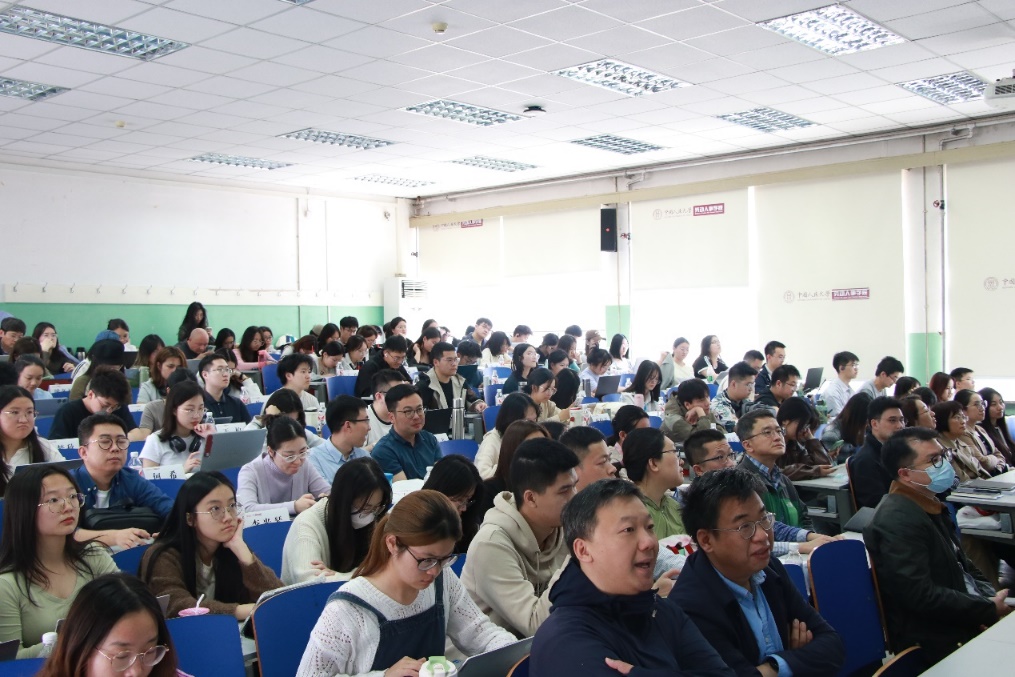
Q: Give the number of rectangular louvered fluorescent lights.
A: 13